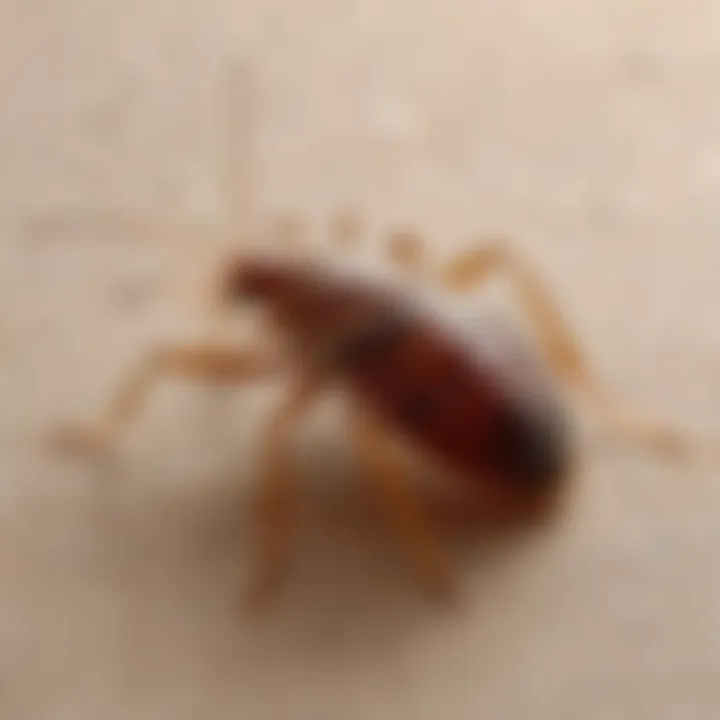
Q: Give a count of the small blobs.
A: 3